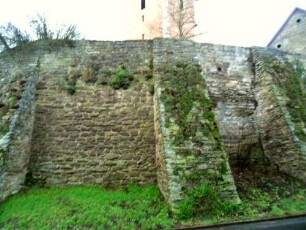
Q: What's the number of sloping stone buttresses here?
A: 3